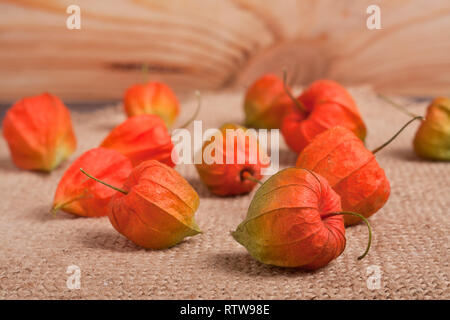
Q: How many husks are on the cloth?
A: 11